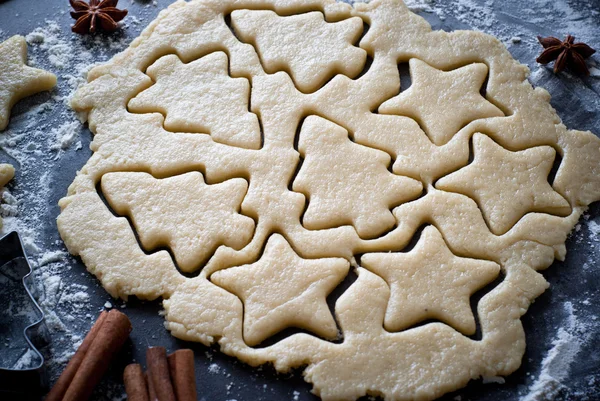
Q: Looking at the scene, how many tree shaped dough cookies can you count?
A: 4